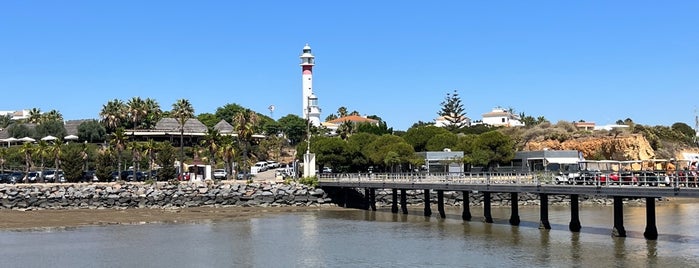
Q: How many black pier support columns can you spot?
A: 13